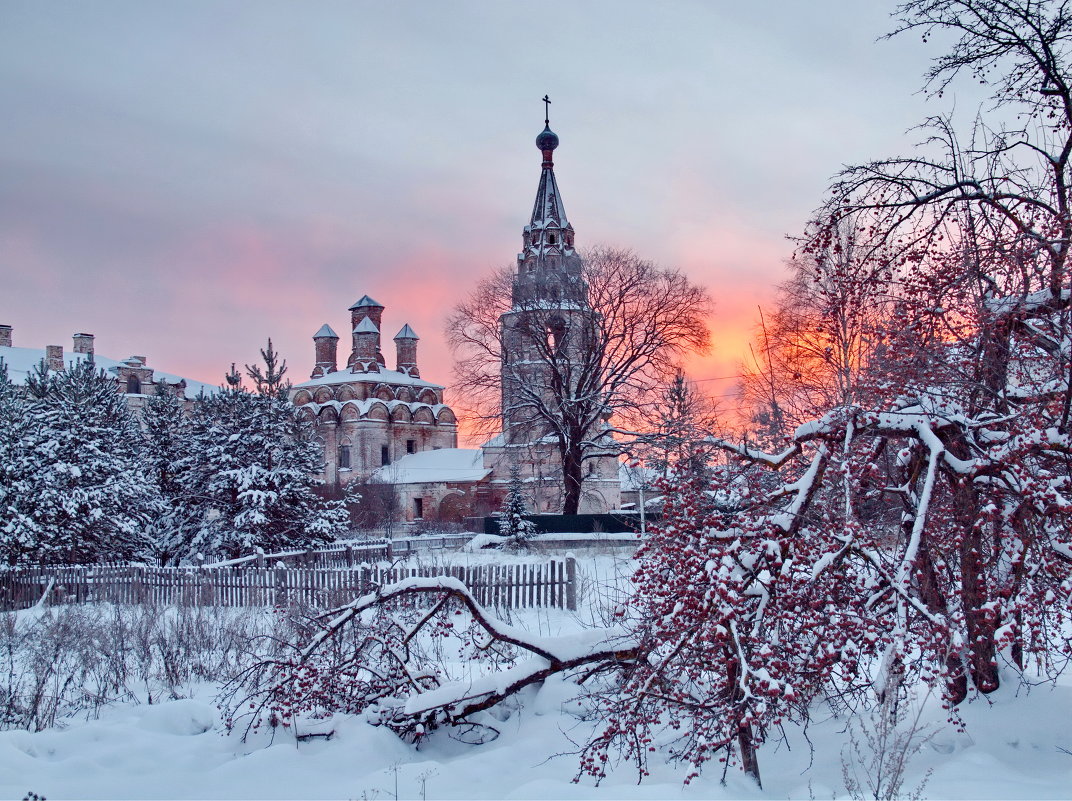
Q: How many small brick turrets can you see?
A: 4